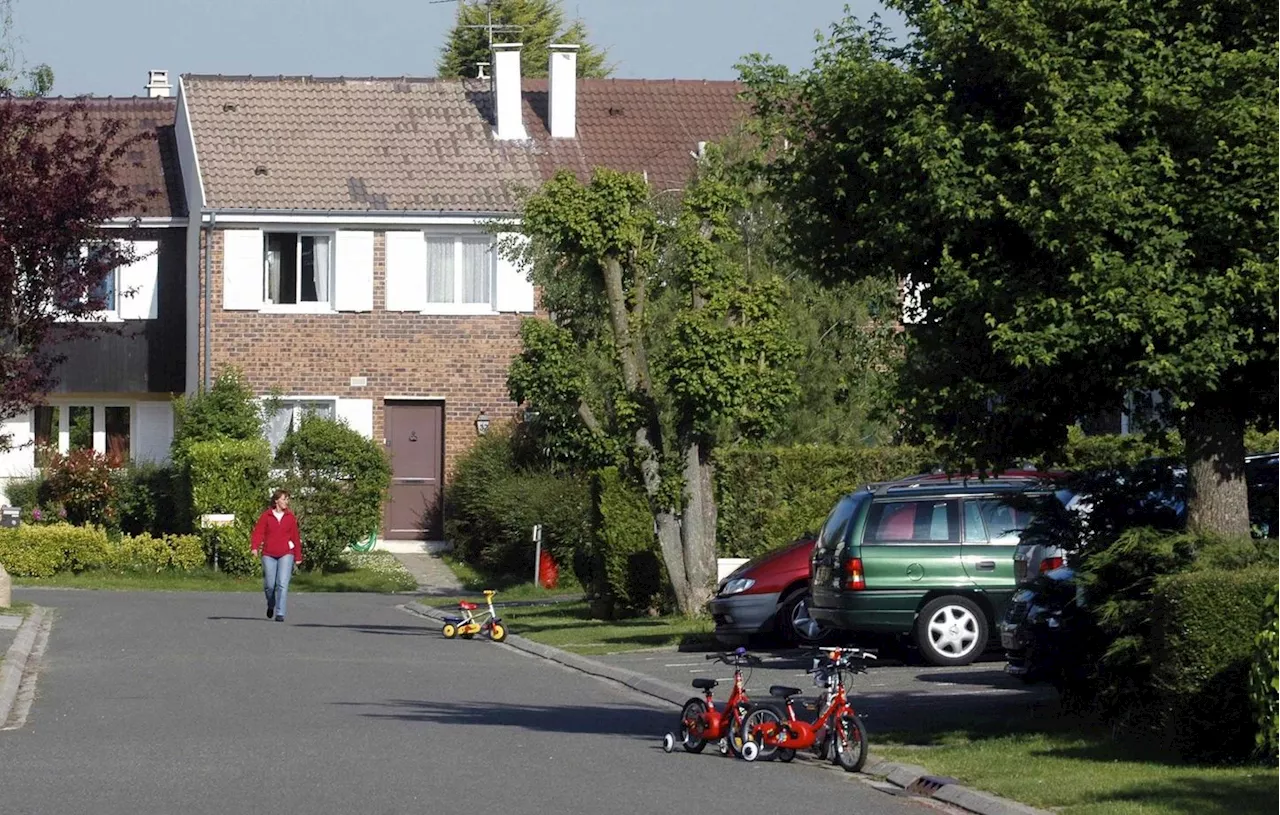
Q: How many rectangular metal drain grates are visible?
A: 1